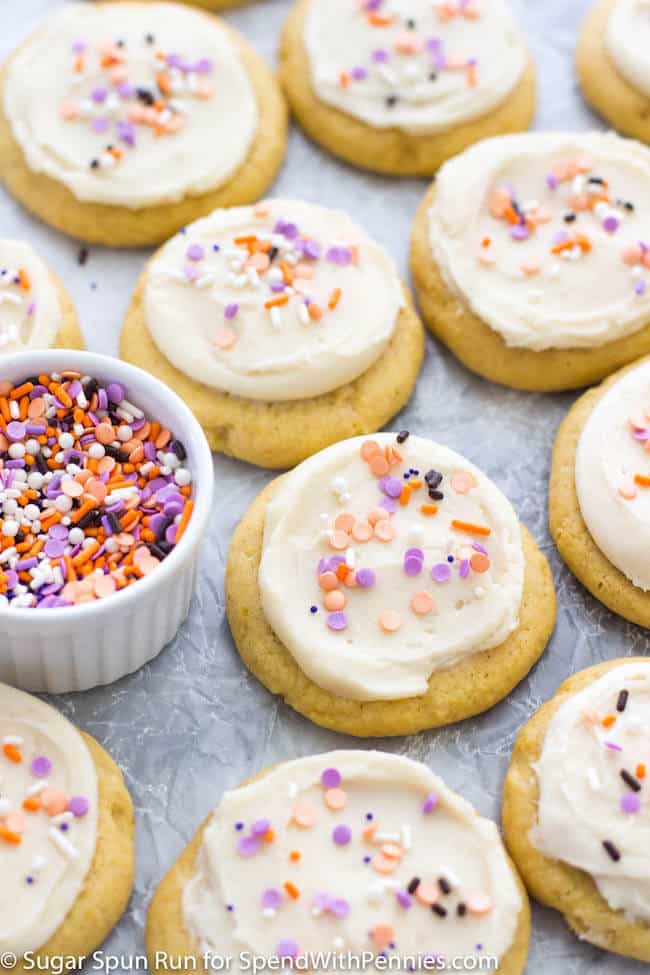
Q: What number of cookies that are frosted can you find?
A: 11